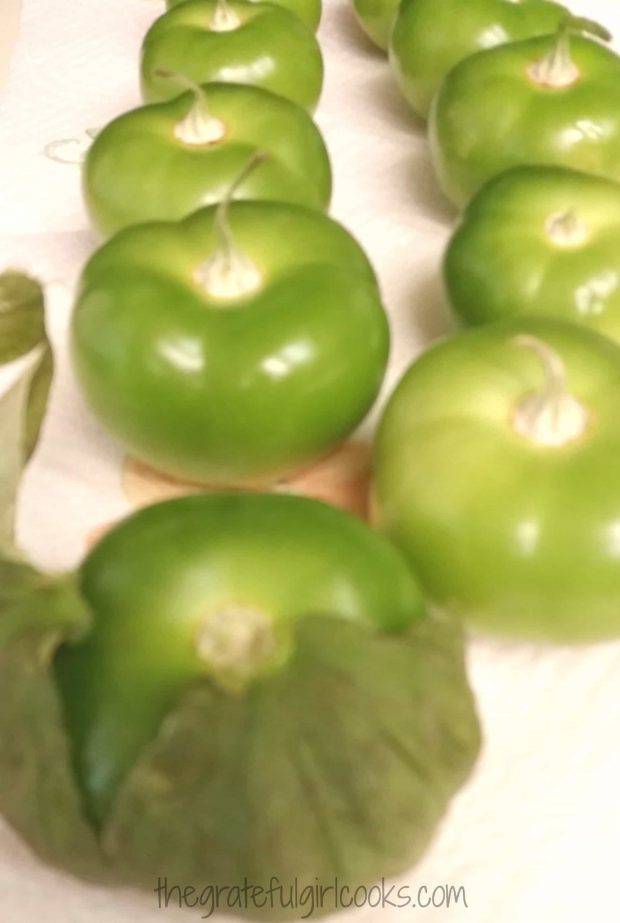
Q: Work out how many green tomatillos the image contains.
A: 10